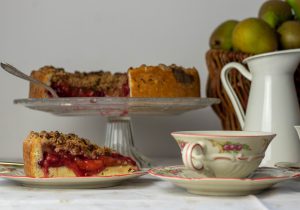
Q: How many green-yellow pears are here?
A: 5